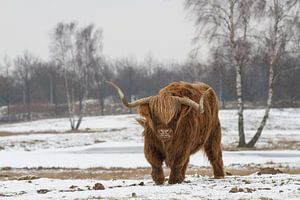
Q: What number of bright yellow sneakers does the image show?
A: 0